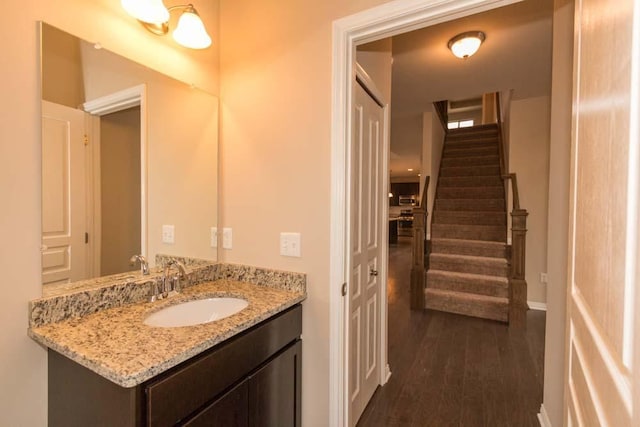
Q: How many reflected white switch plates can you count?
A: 2